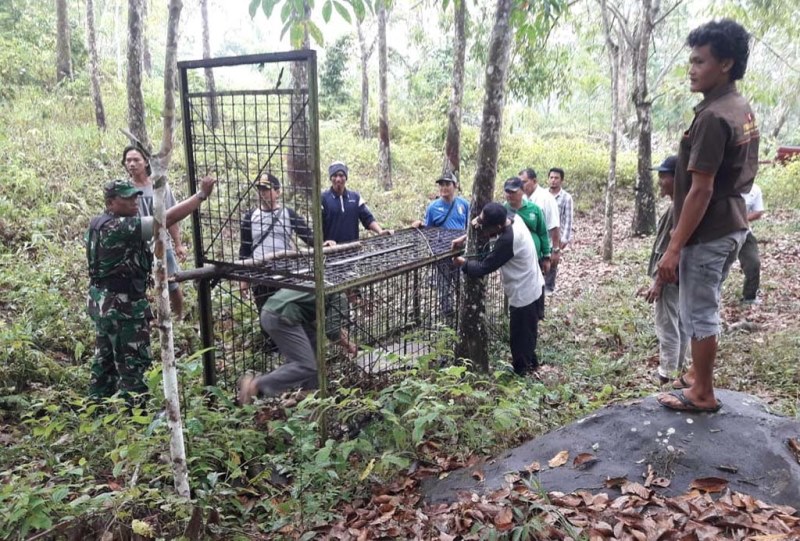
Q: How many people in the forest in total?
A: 13